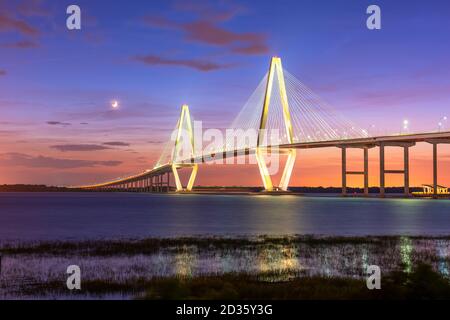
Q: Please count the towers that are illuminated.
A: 2